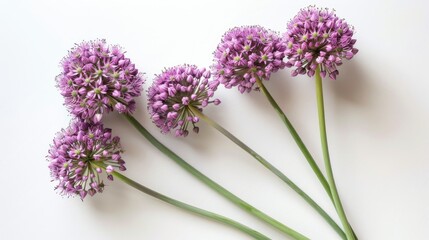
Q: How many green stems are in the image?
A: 5